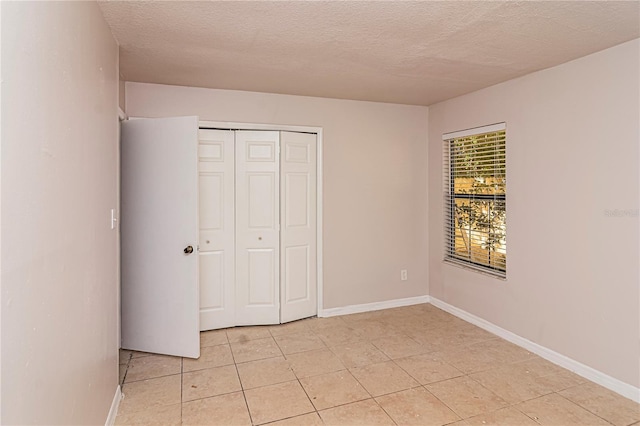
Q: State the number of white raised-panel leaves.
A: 3